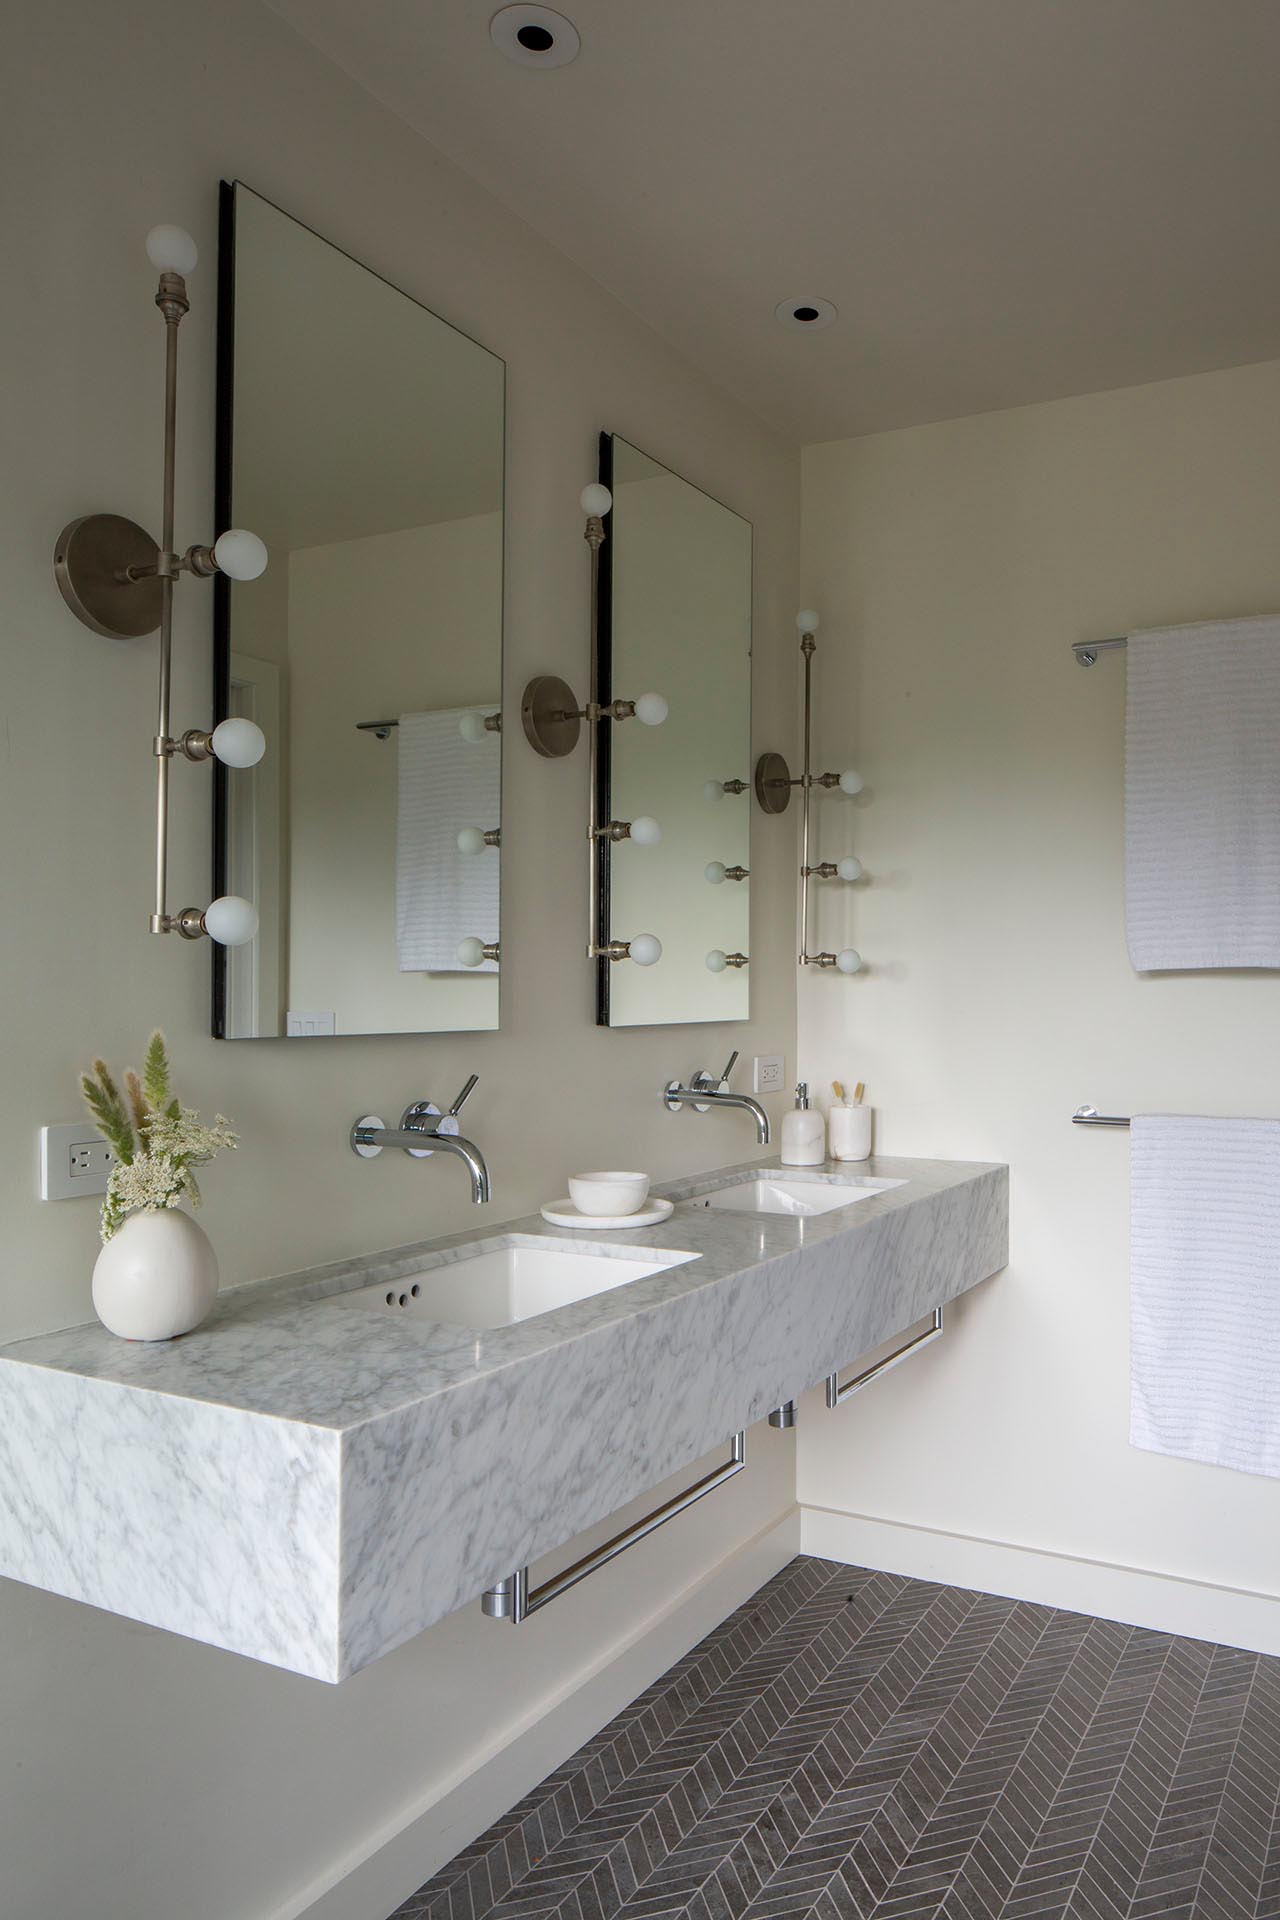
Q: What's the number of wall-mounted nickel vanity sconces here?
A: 3